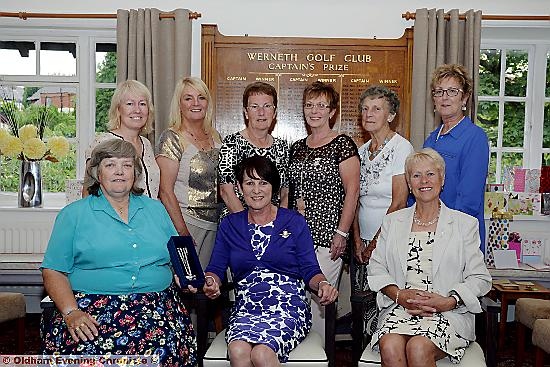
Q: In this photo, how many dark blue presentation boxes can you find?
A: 1